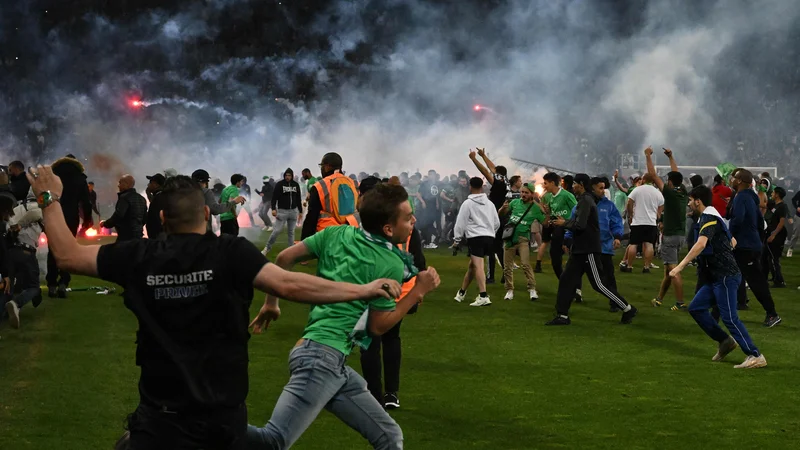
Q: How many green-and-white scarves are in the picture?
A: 1